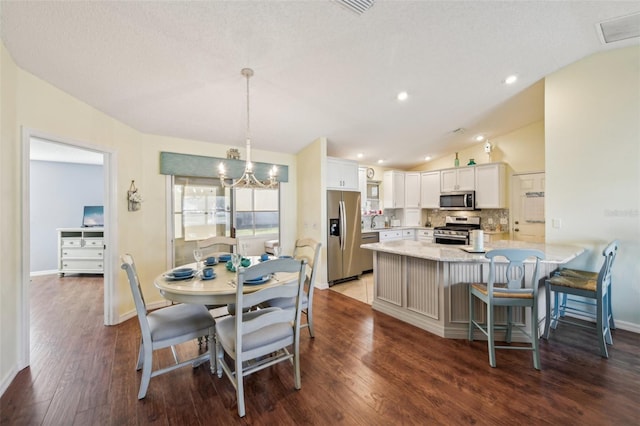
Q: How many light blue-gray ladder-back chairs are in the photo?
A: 4